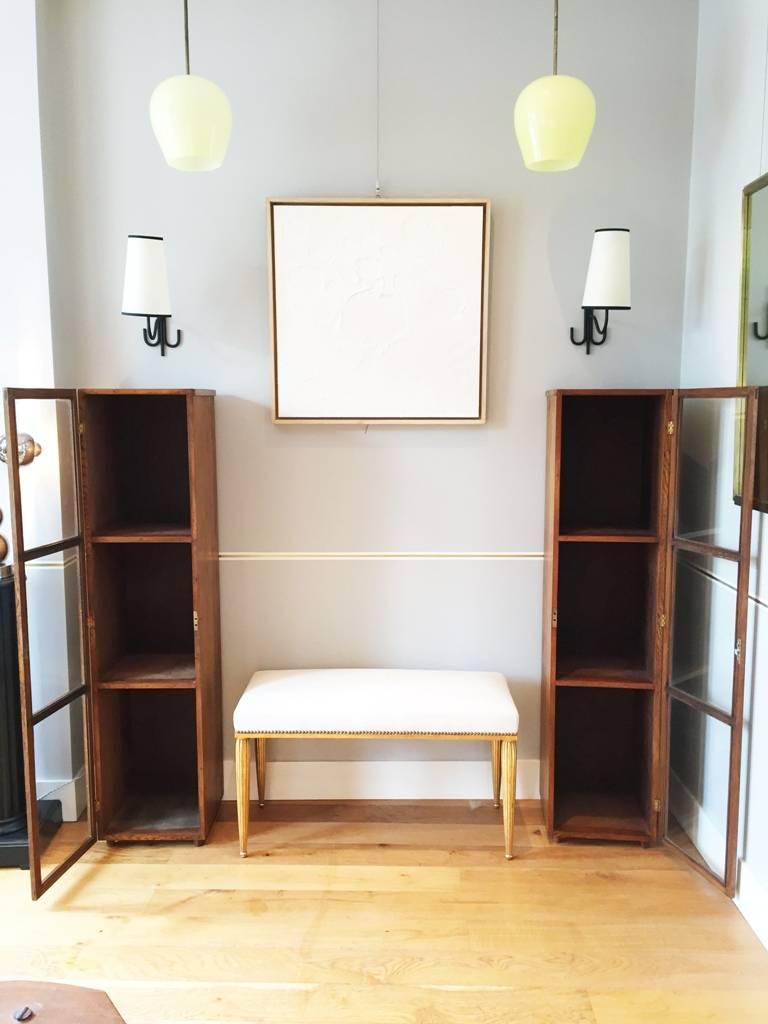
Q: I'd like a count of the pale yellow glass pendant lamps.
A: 2